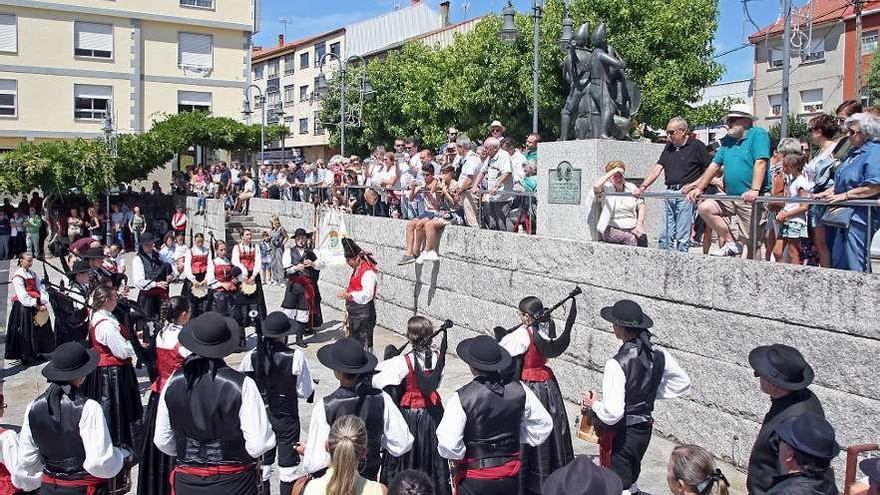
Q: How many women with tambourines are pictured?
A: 3